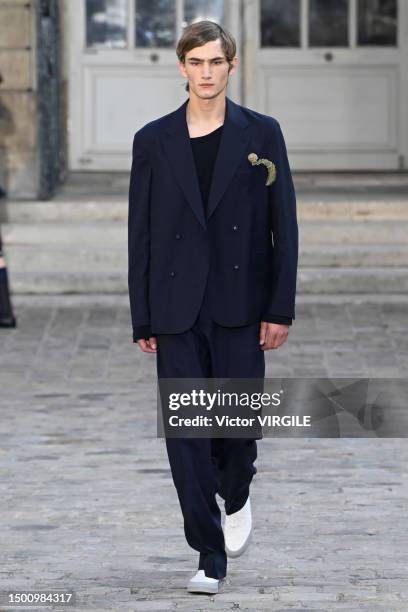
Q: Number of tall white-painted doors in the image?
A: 2